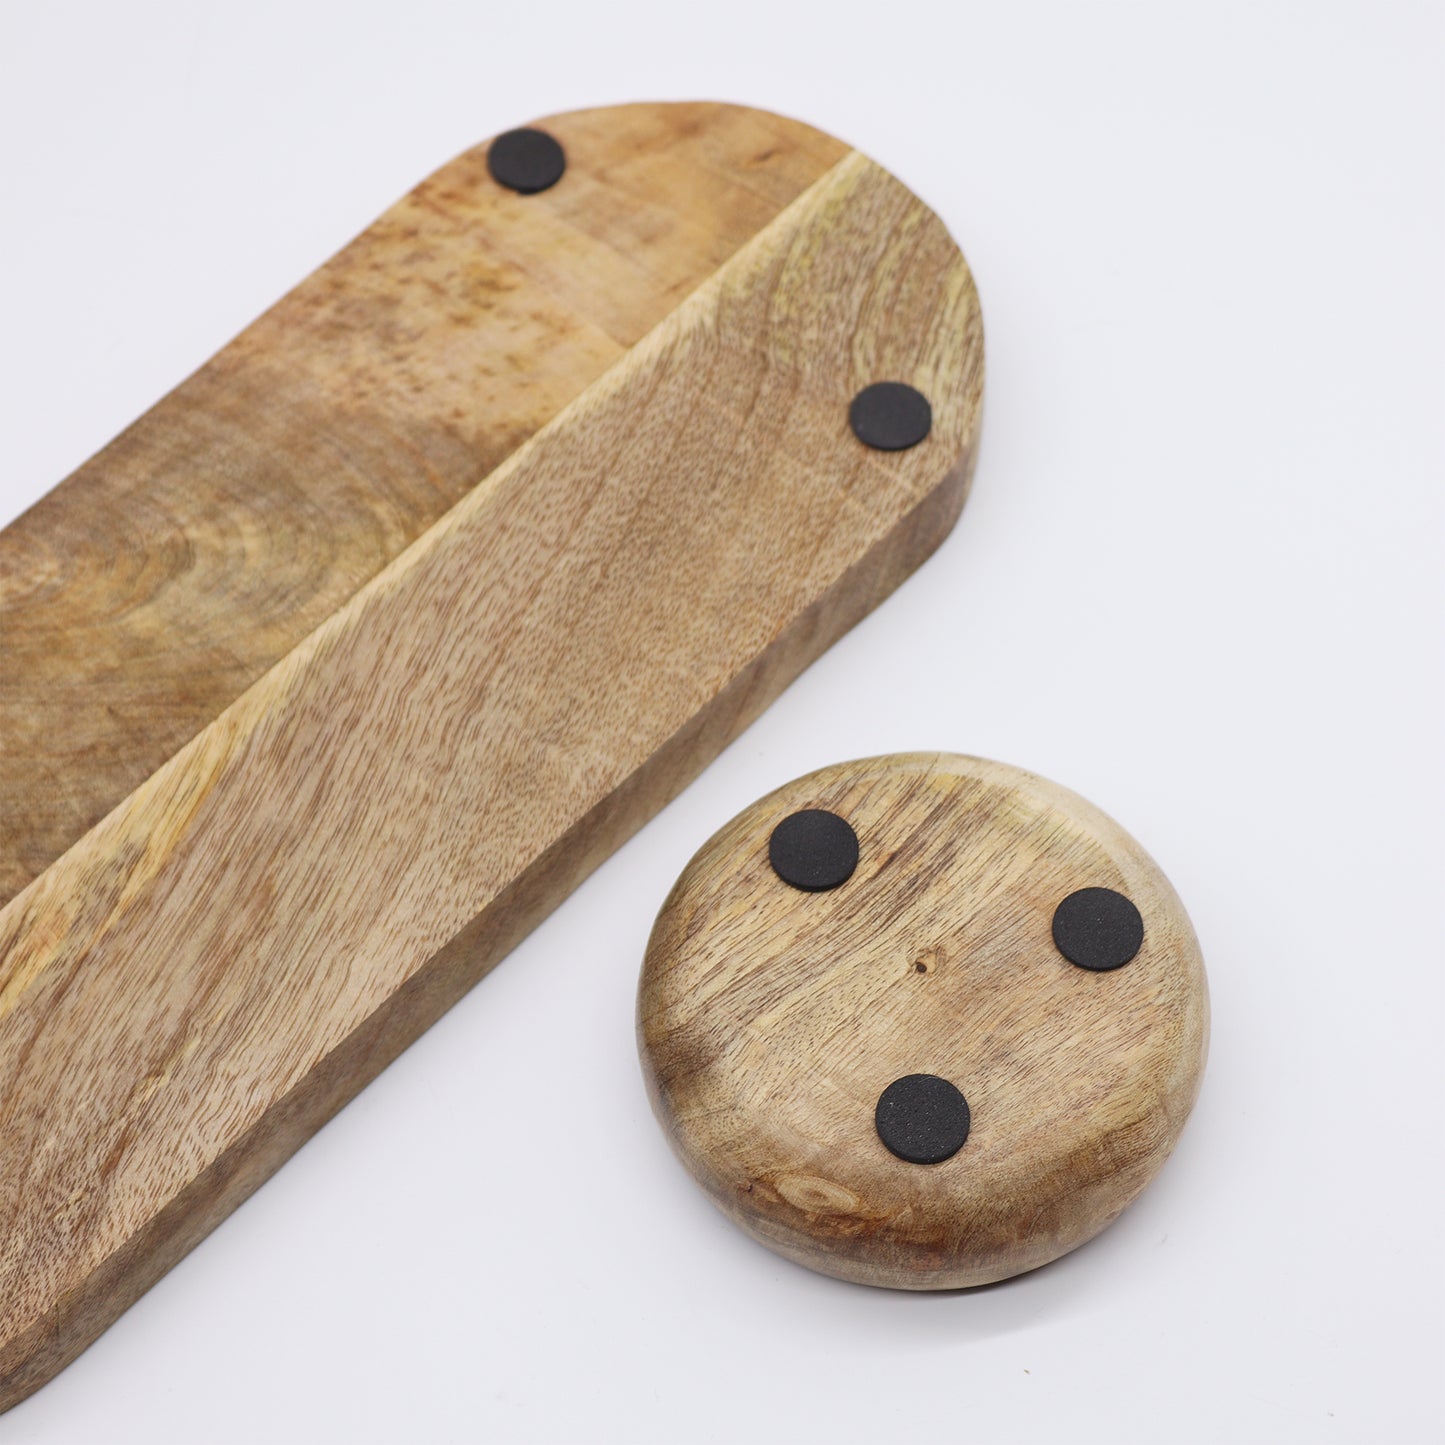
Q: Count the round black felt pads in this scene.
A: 5